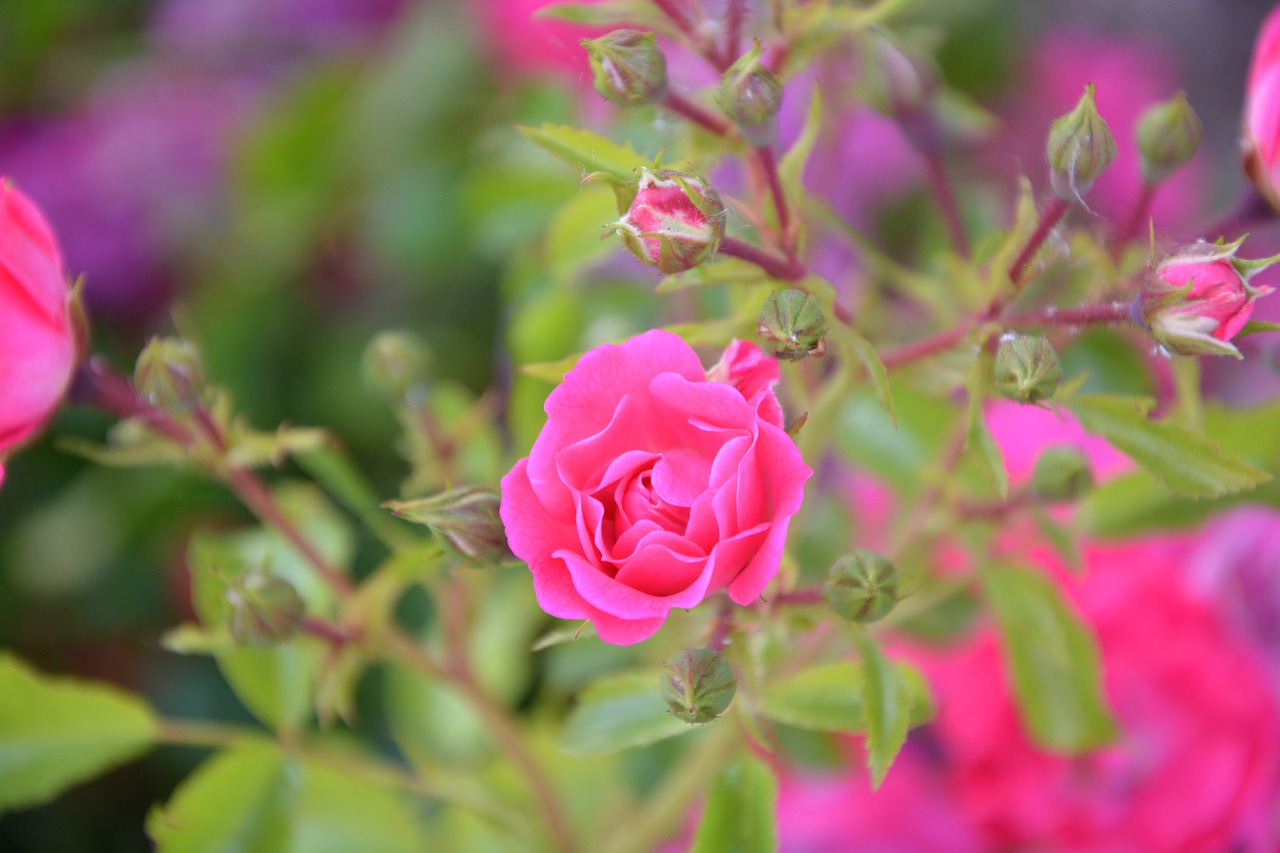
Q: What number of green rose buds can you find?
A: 13